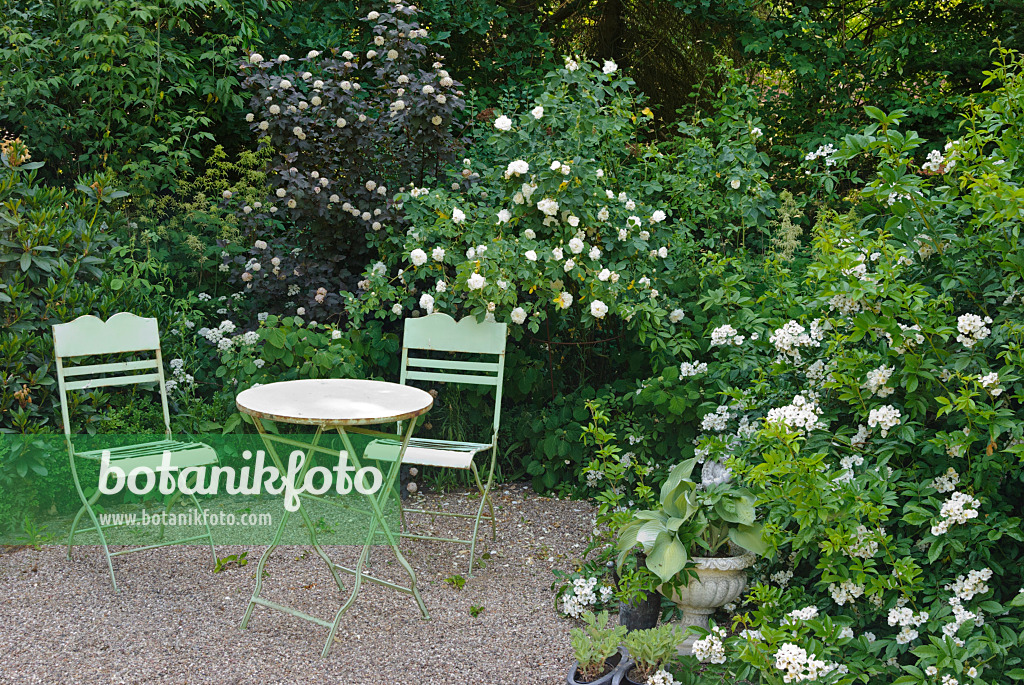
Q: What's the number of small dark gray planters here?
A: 2